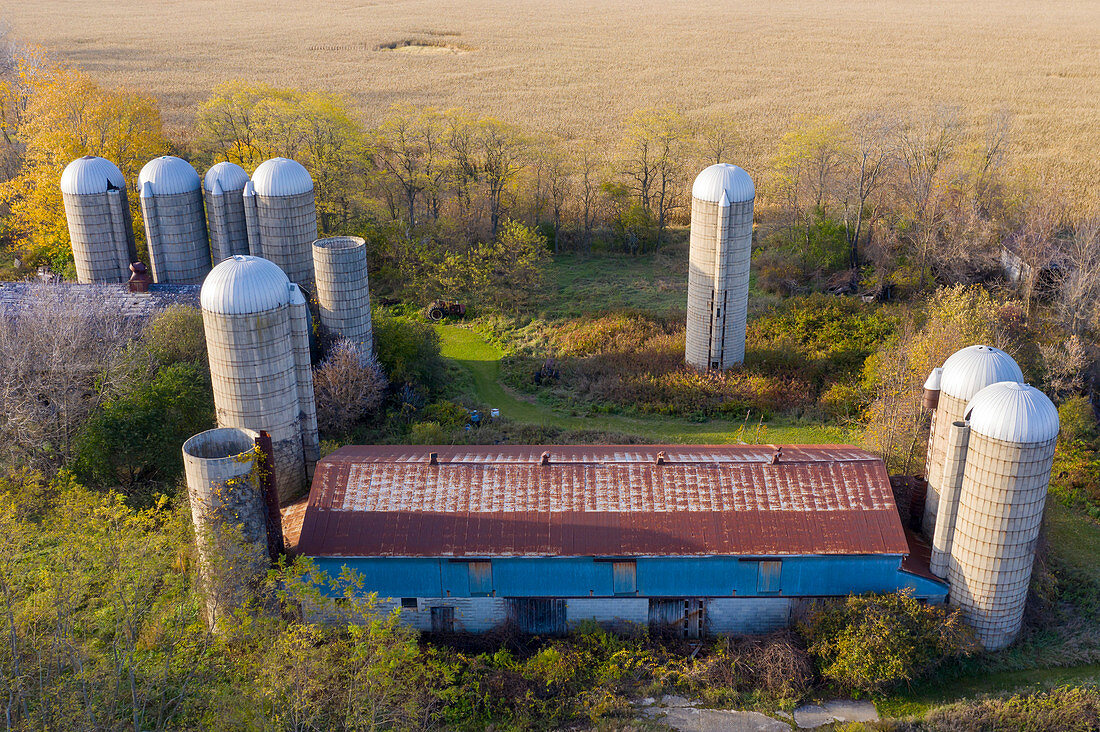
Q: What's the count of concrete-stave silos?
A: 10